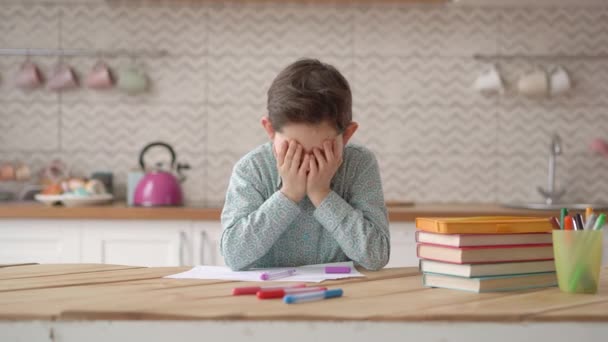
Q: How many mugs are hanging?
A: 7